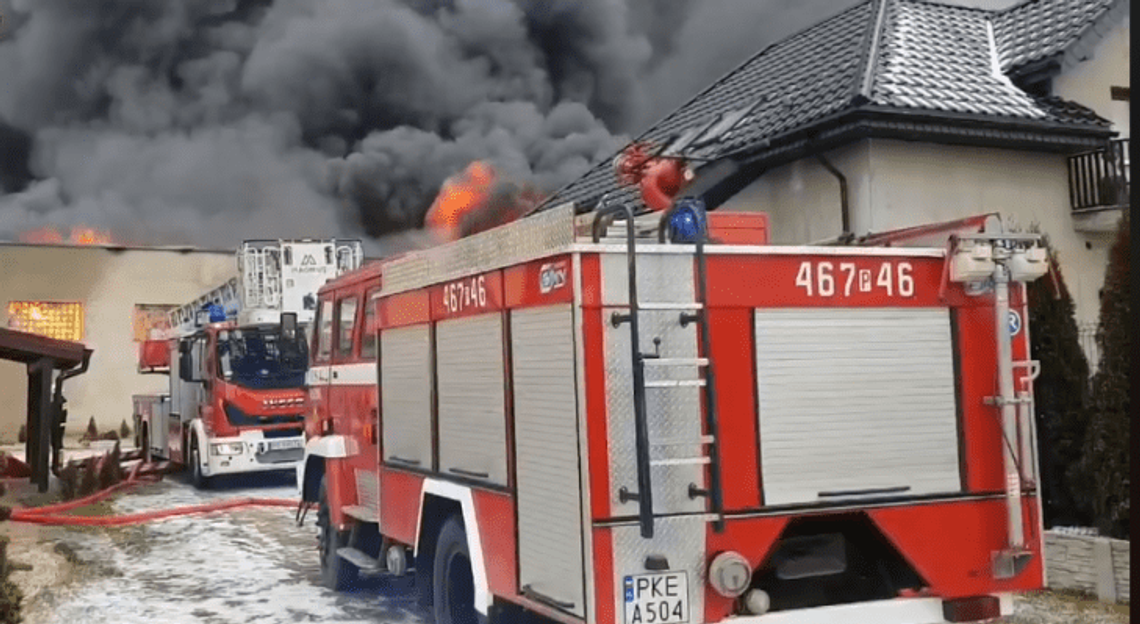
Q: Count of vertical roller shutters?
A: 4